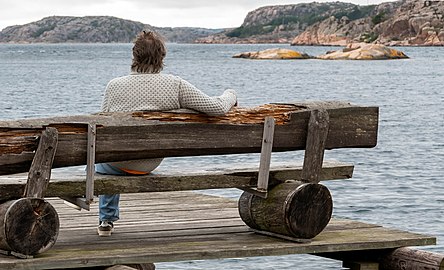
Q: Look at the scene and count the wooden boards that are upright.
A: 4